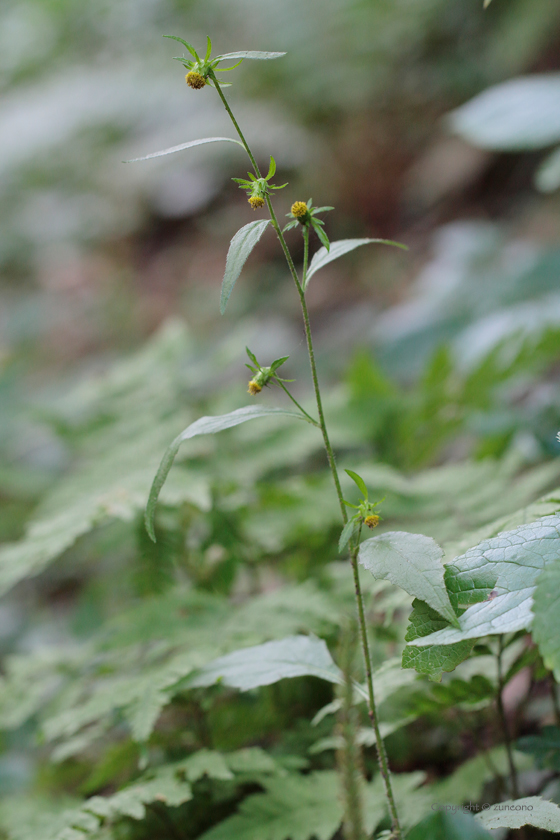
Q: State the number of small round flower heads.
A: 5